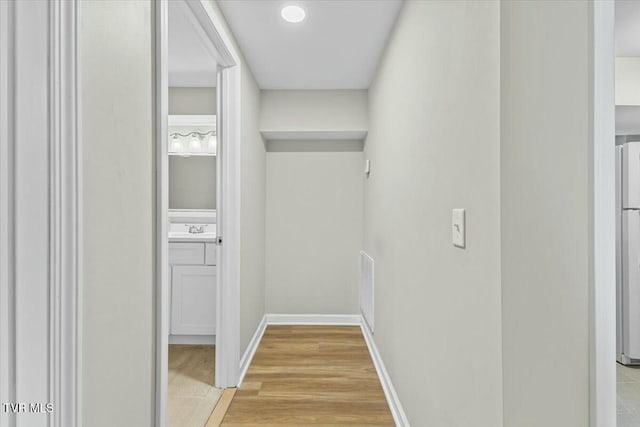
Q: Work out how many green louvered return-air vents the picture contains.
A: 0